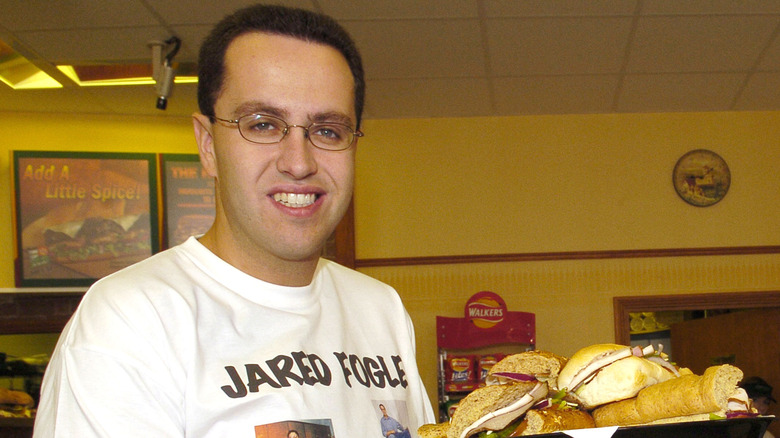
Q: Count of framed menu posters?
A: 2